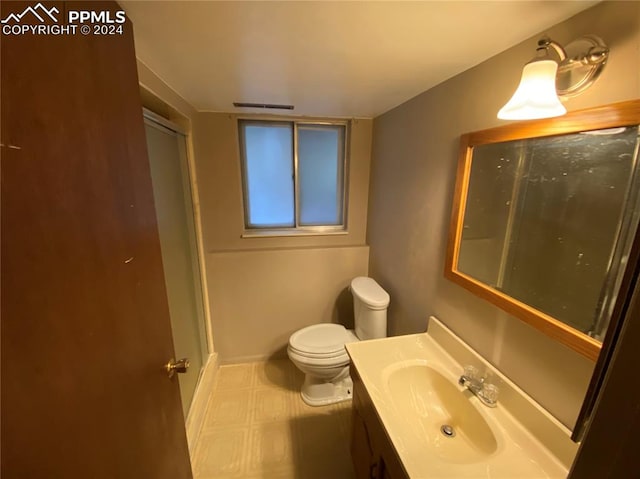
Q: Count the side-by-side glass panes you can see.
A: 2